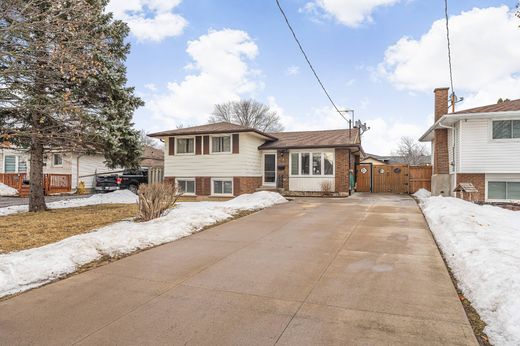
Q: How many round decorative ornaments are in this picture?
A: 3